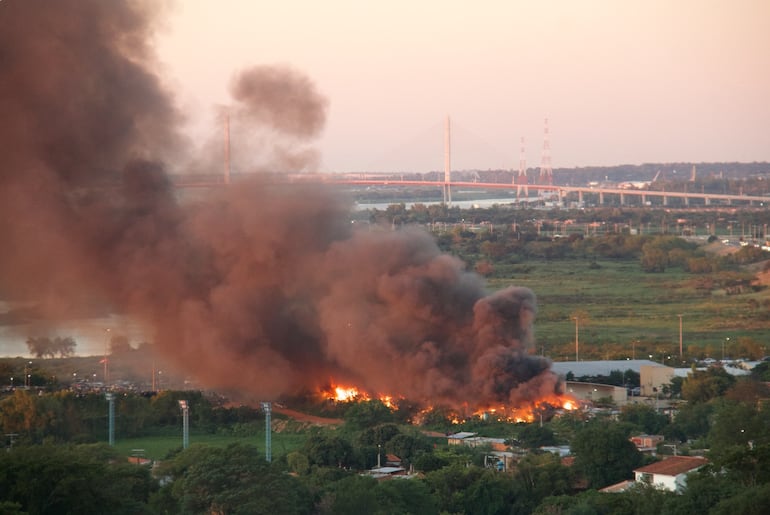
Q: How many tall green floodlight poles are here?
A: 3